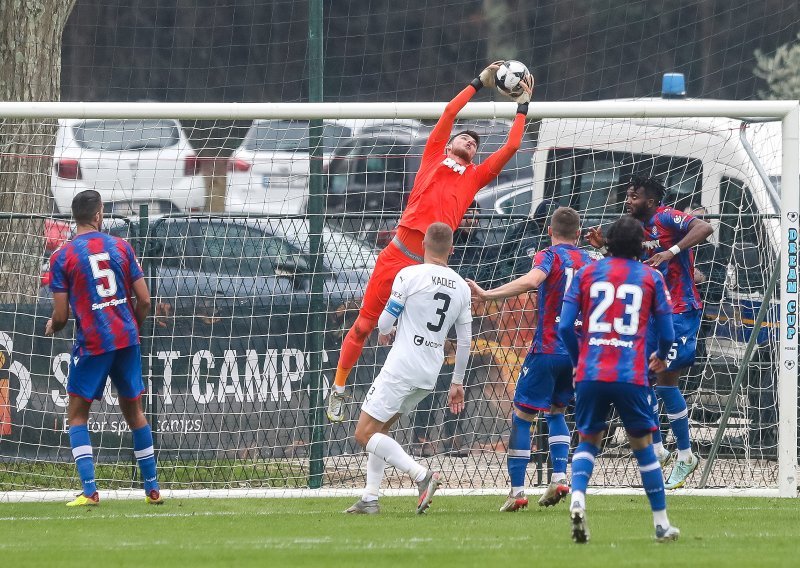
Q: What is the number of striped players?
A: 4